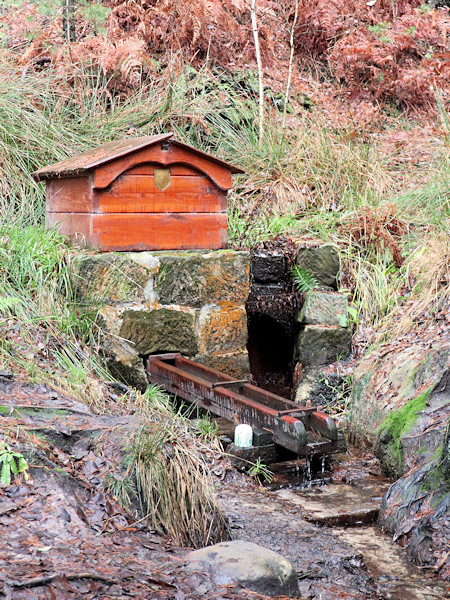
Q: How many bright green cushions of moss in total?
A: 1